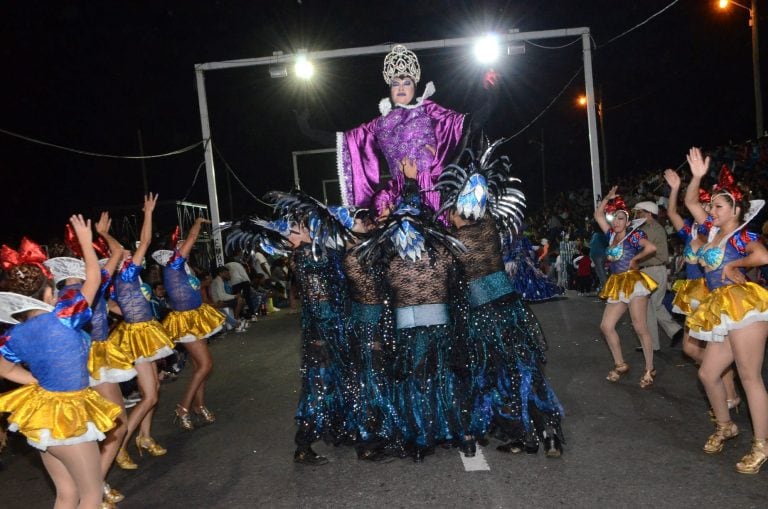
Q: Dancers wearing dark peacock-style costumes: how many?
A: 4